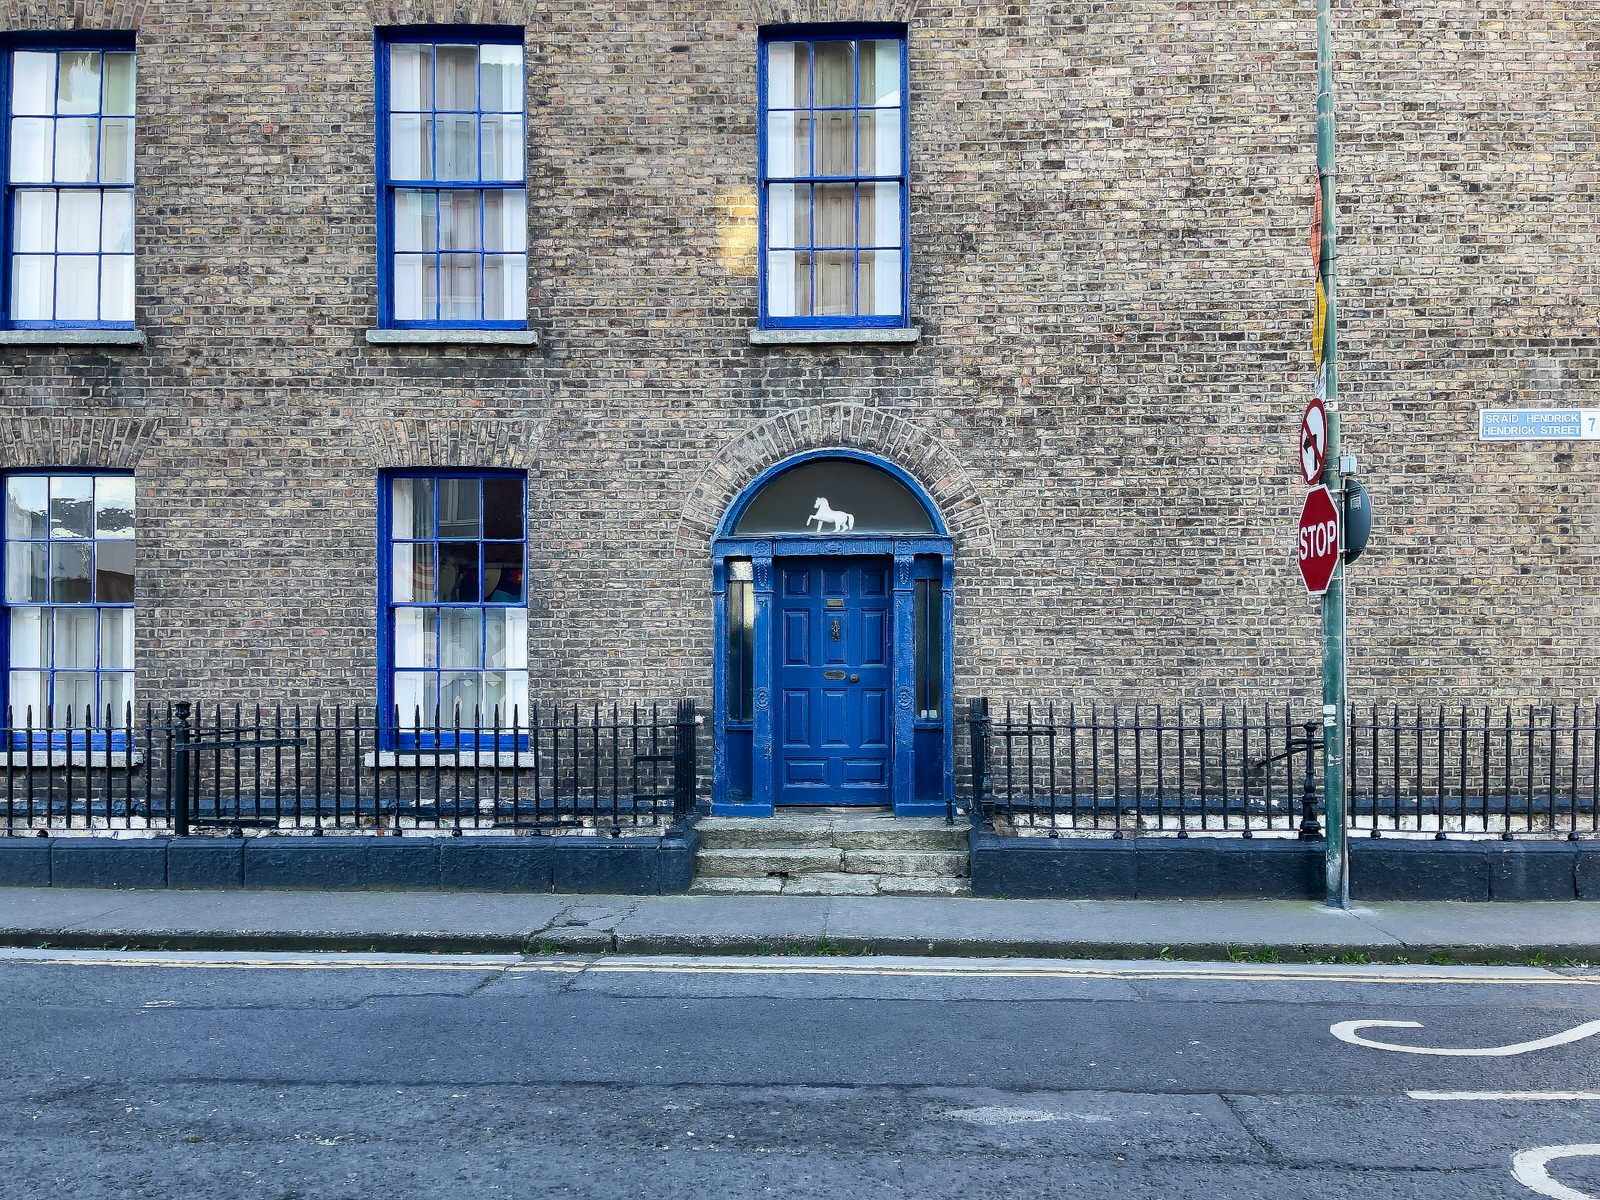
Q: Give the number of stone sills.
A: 5